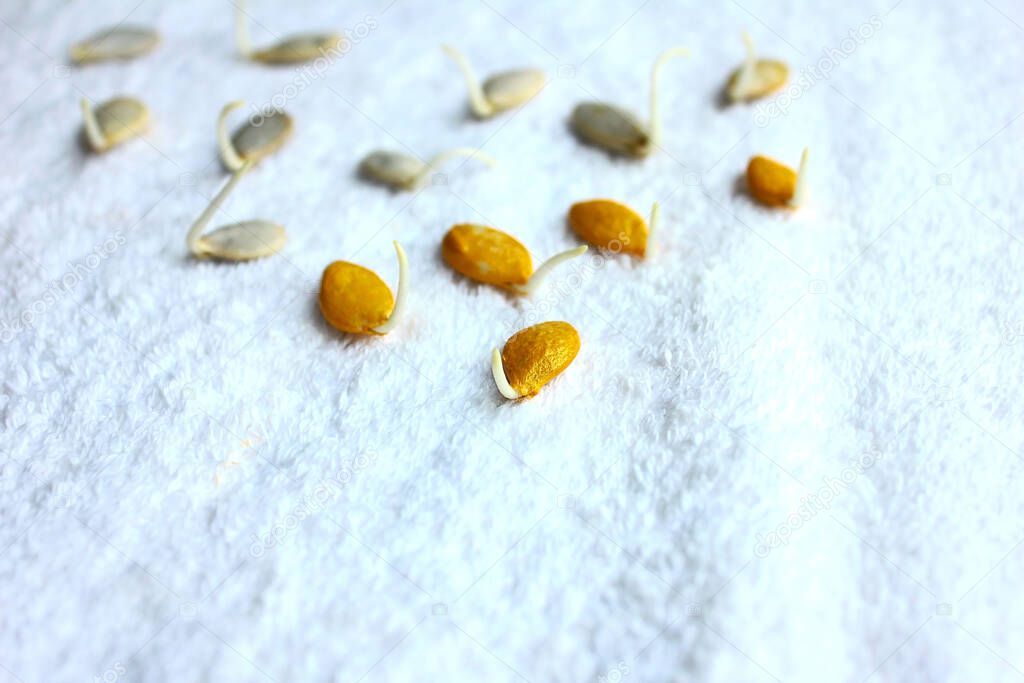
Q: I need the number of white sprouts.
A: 13